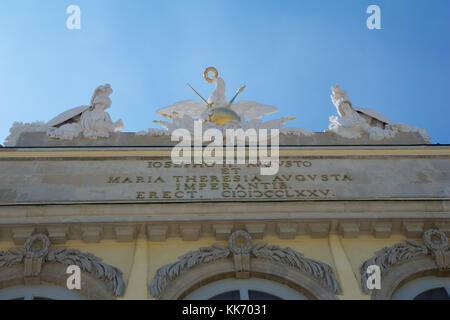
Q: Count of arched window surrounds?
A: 3